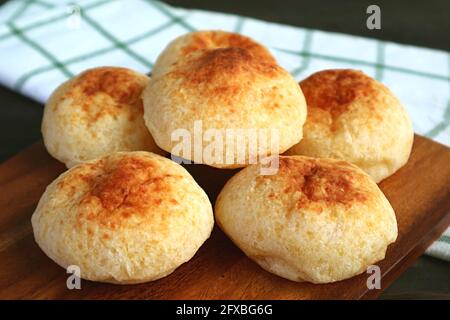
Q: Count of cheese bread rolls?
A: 6